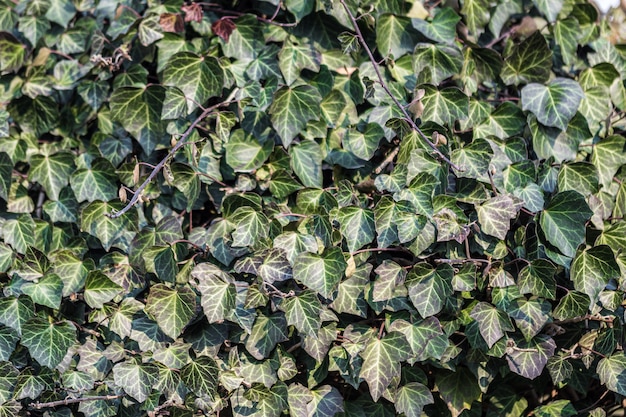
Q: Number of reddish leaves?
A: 3